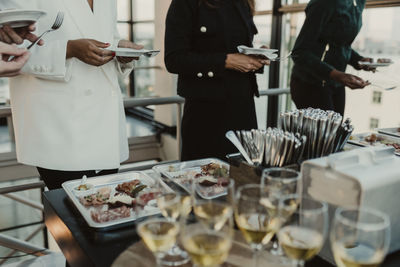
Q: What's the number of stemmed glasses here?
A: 8